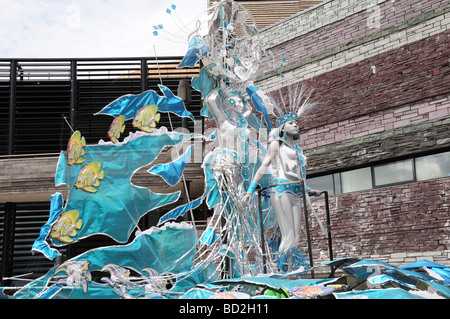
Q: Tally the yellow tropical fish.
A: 5